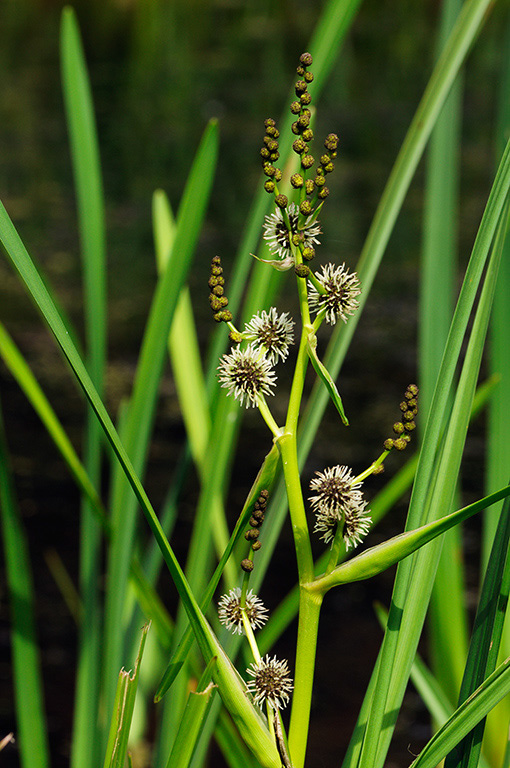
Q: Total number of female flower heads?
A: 8